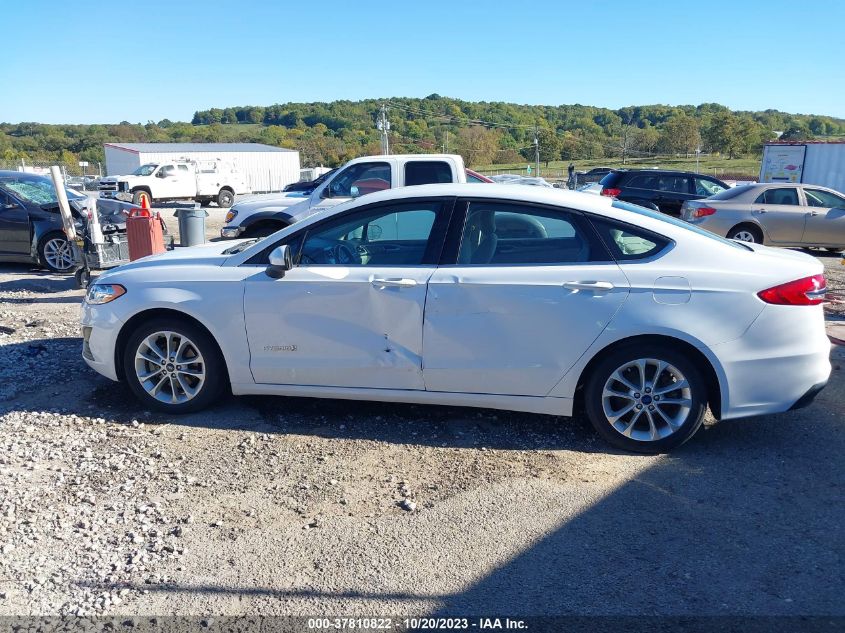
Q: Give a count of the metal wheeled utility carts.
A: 1